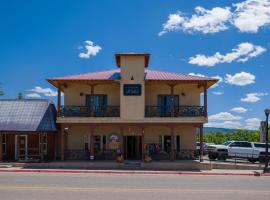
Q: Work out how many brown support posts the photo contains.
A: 10